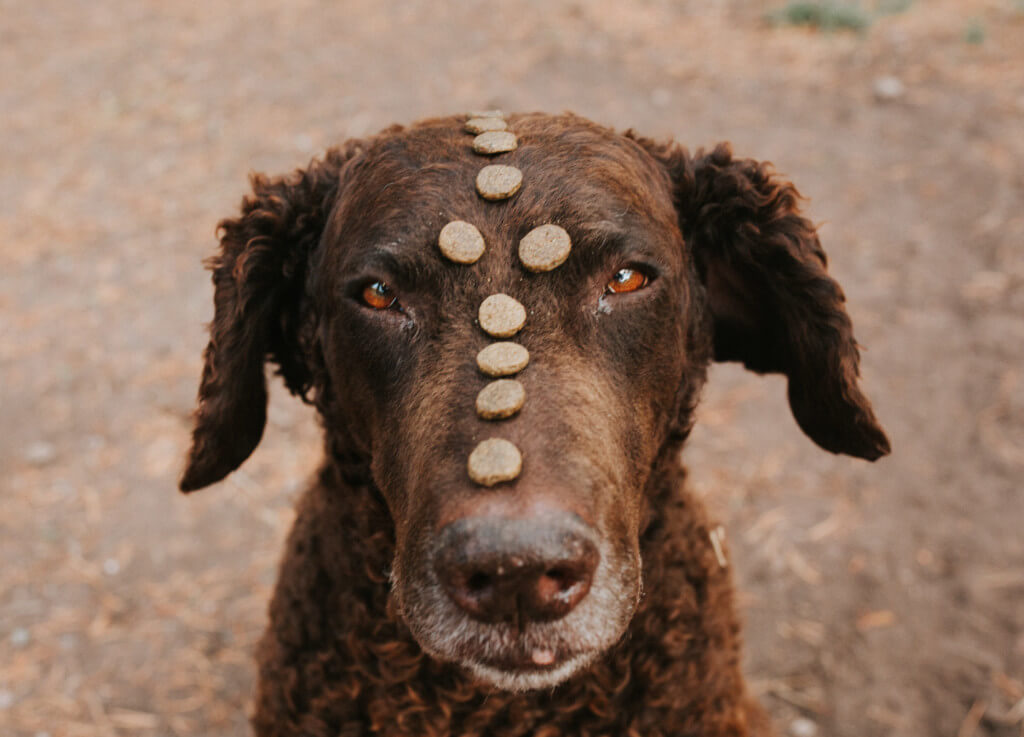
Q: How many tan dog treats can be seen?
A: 10